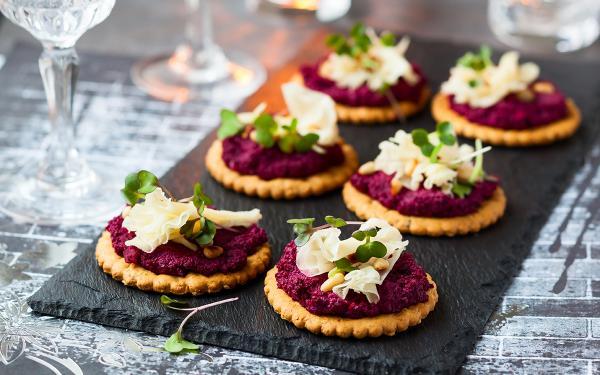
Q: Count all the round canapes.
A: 6